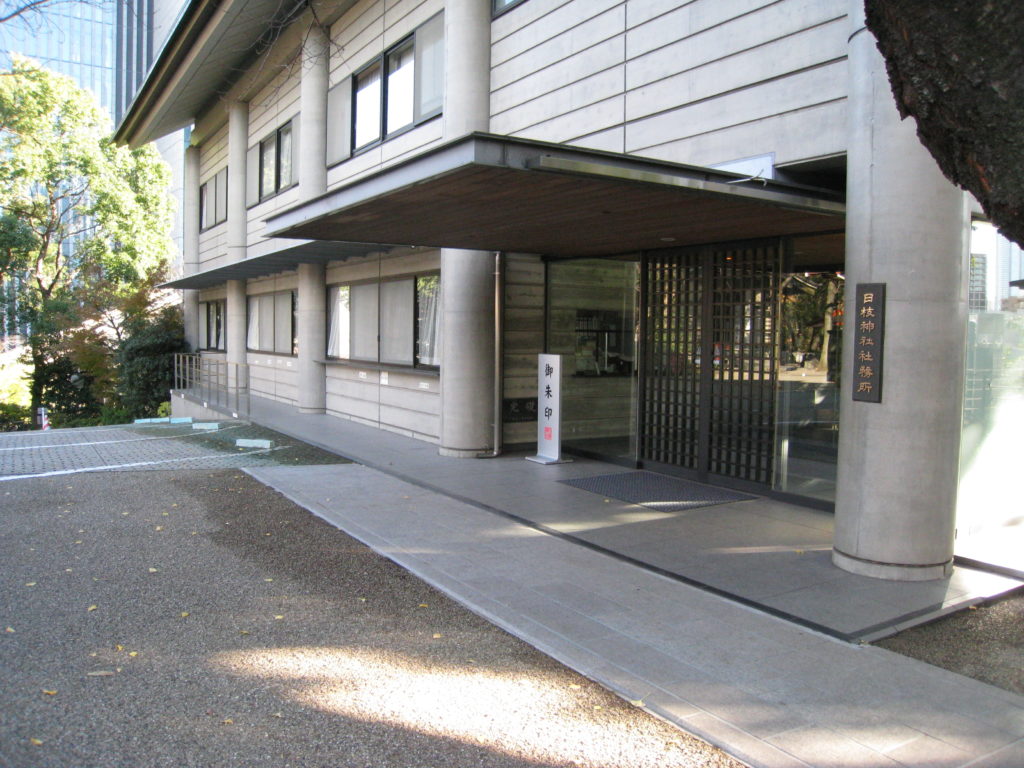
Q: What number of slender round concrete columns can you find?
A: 5